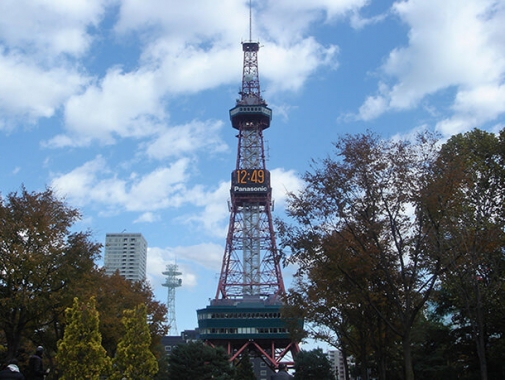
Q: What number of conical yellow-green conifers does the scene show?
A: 2